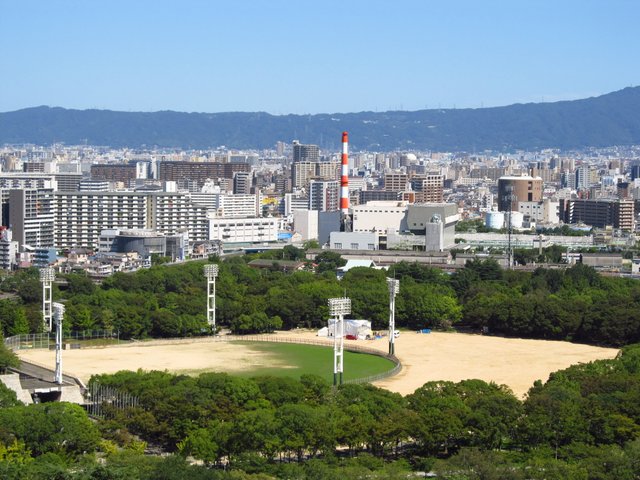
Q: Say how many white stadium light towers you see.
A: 5